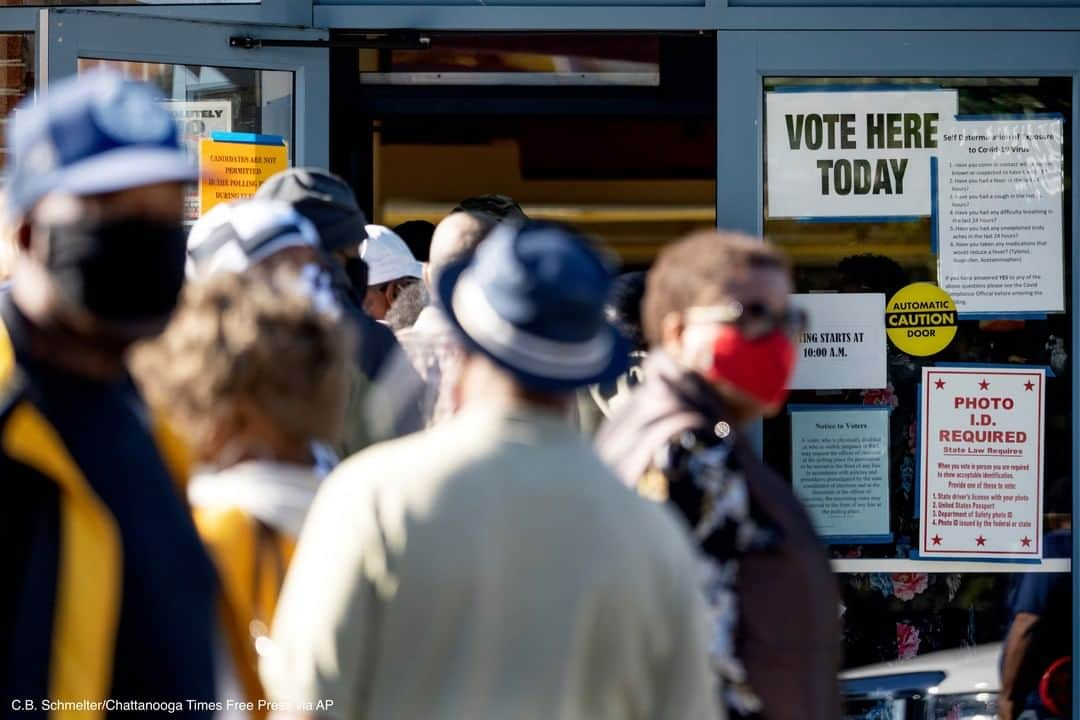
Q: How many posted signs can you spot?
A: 8